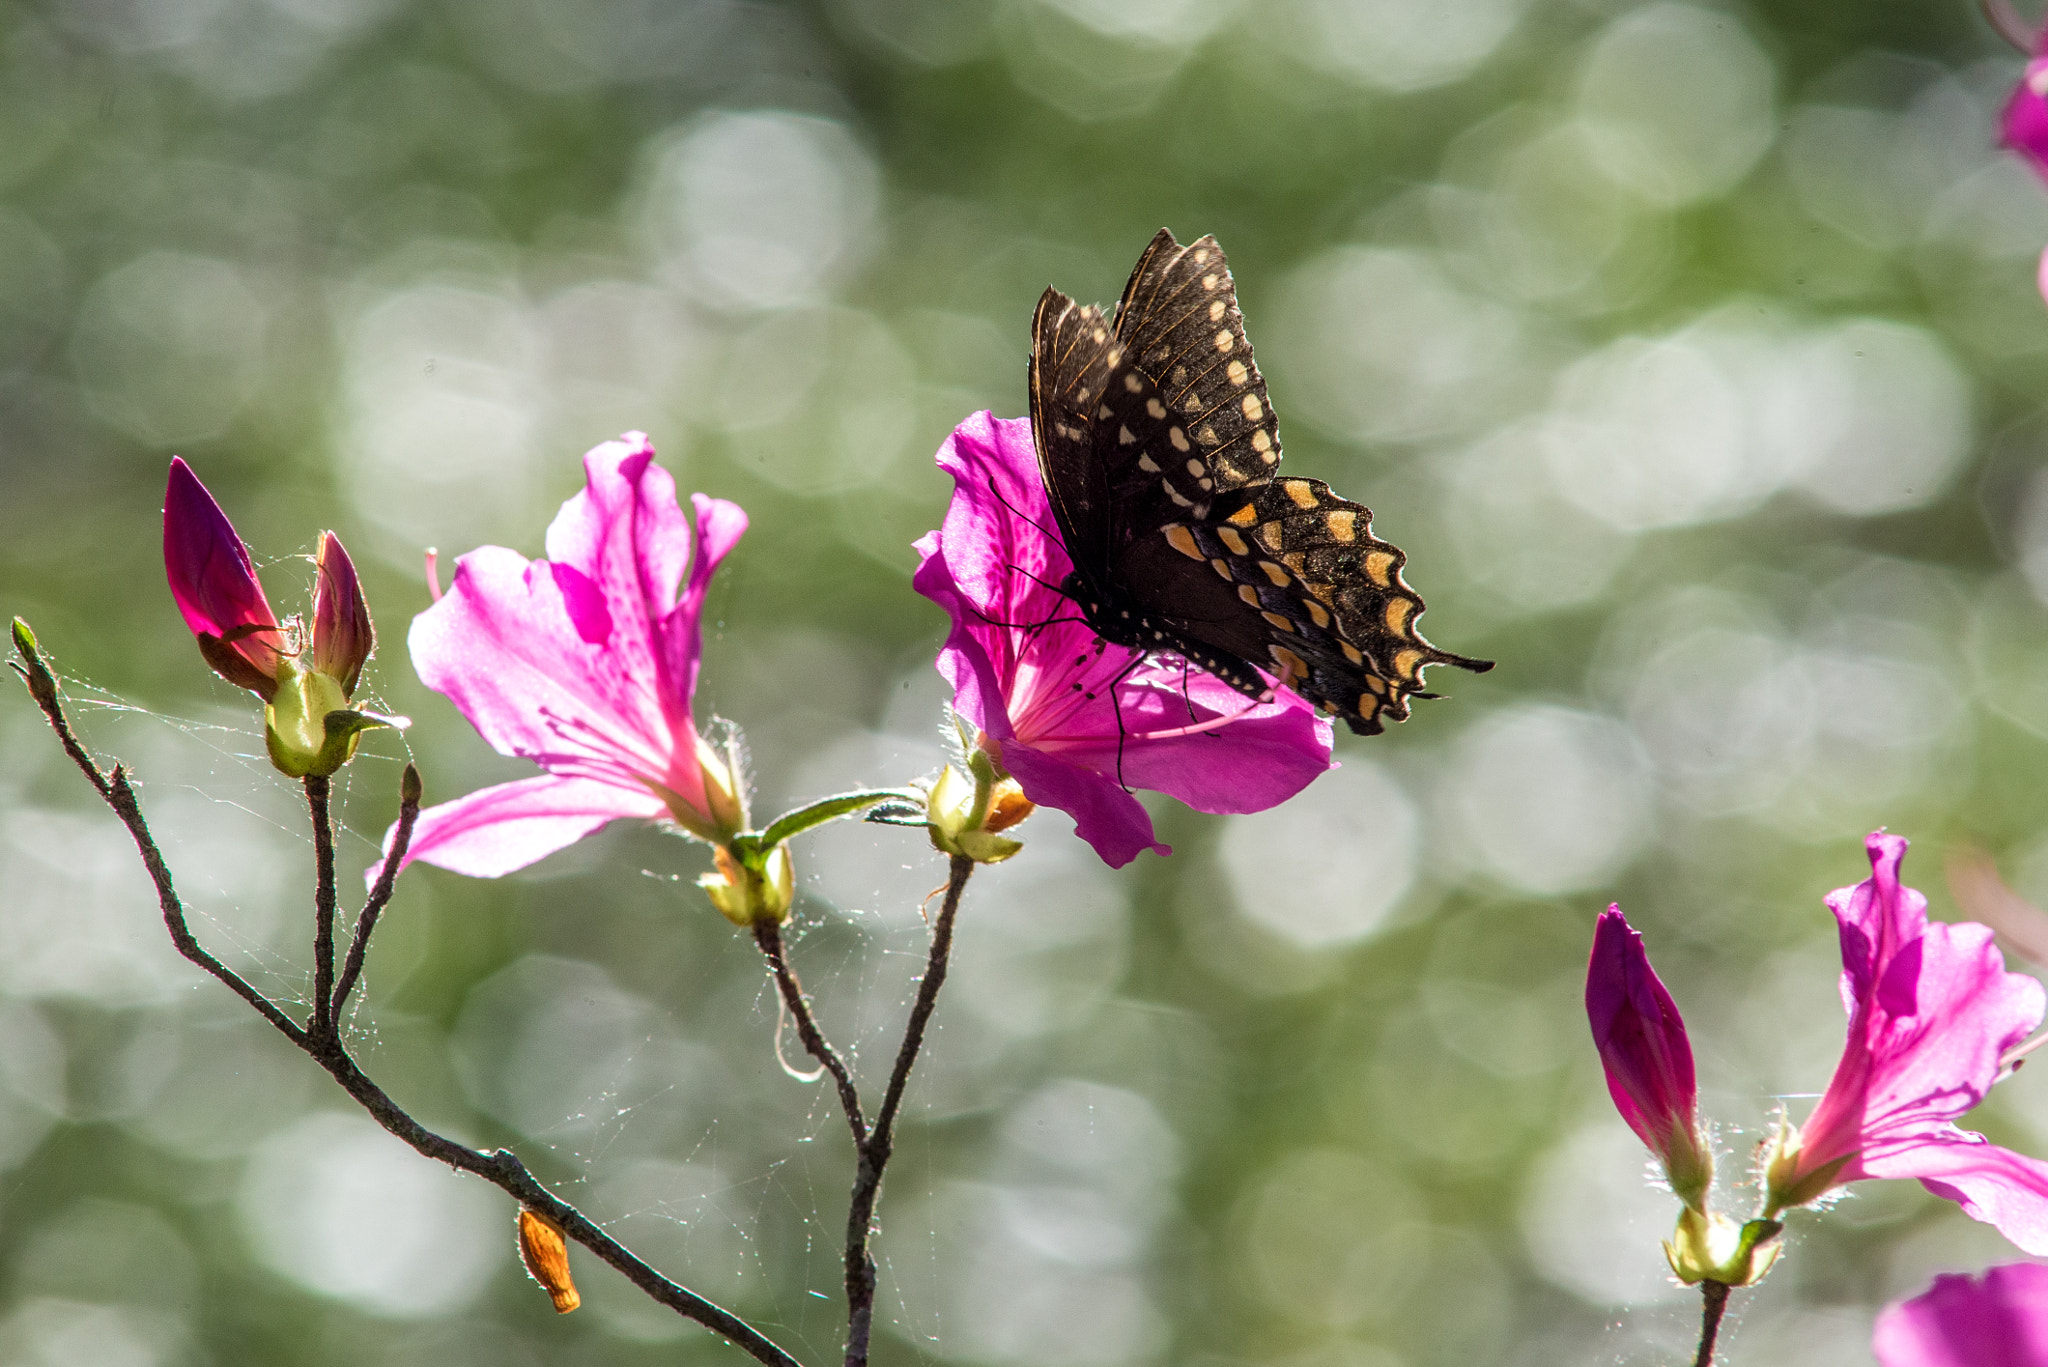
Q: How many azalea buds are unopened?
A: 3